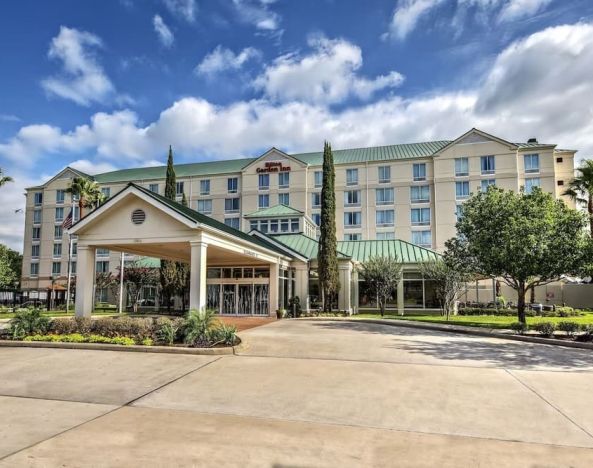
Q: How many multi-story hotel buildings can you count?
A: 1